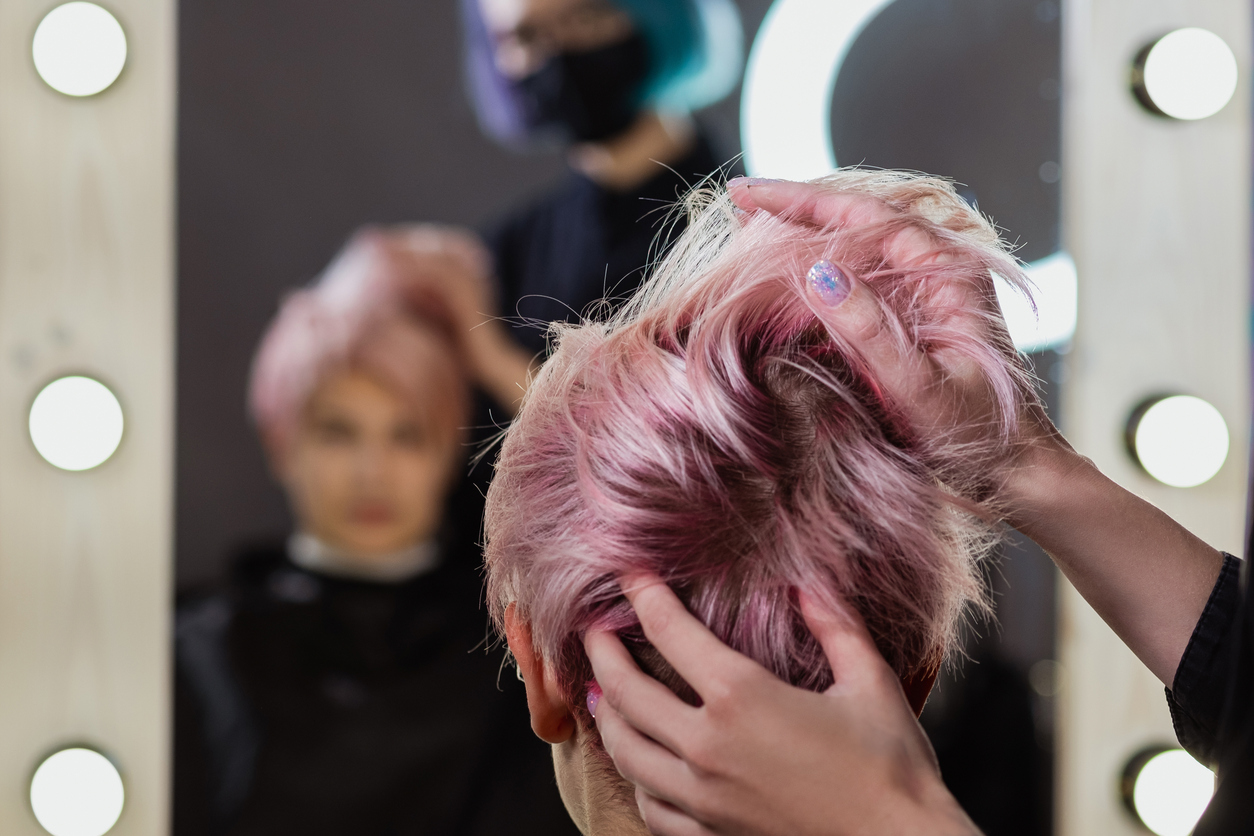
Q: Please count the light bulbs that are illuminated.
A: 6